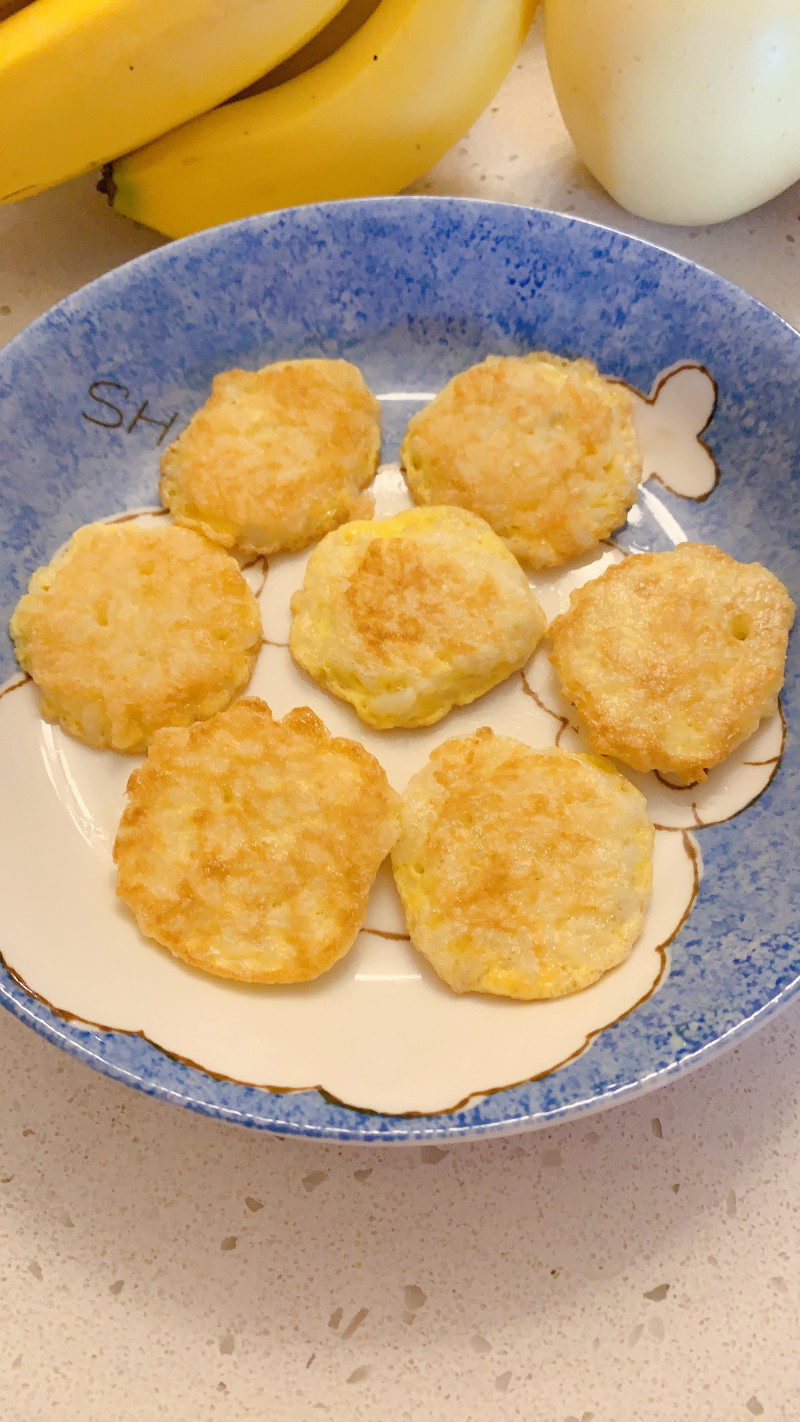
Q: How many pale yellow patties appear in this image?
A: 7